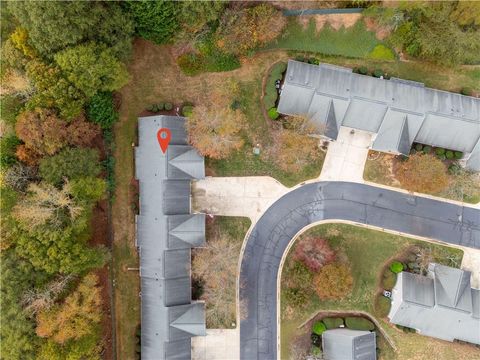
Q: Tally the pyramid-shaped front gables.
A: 6